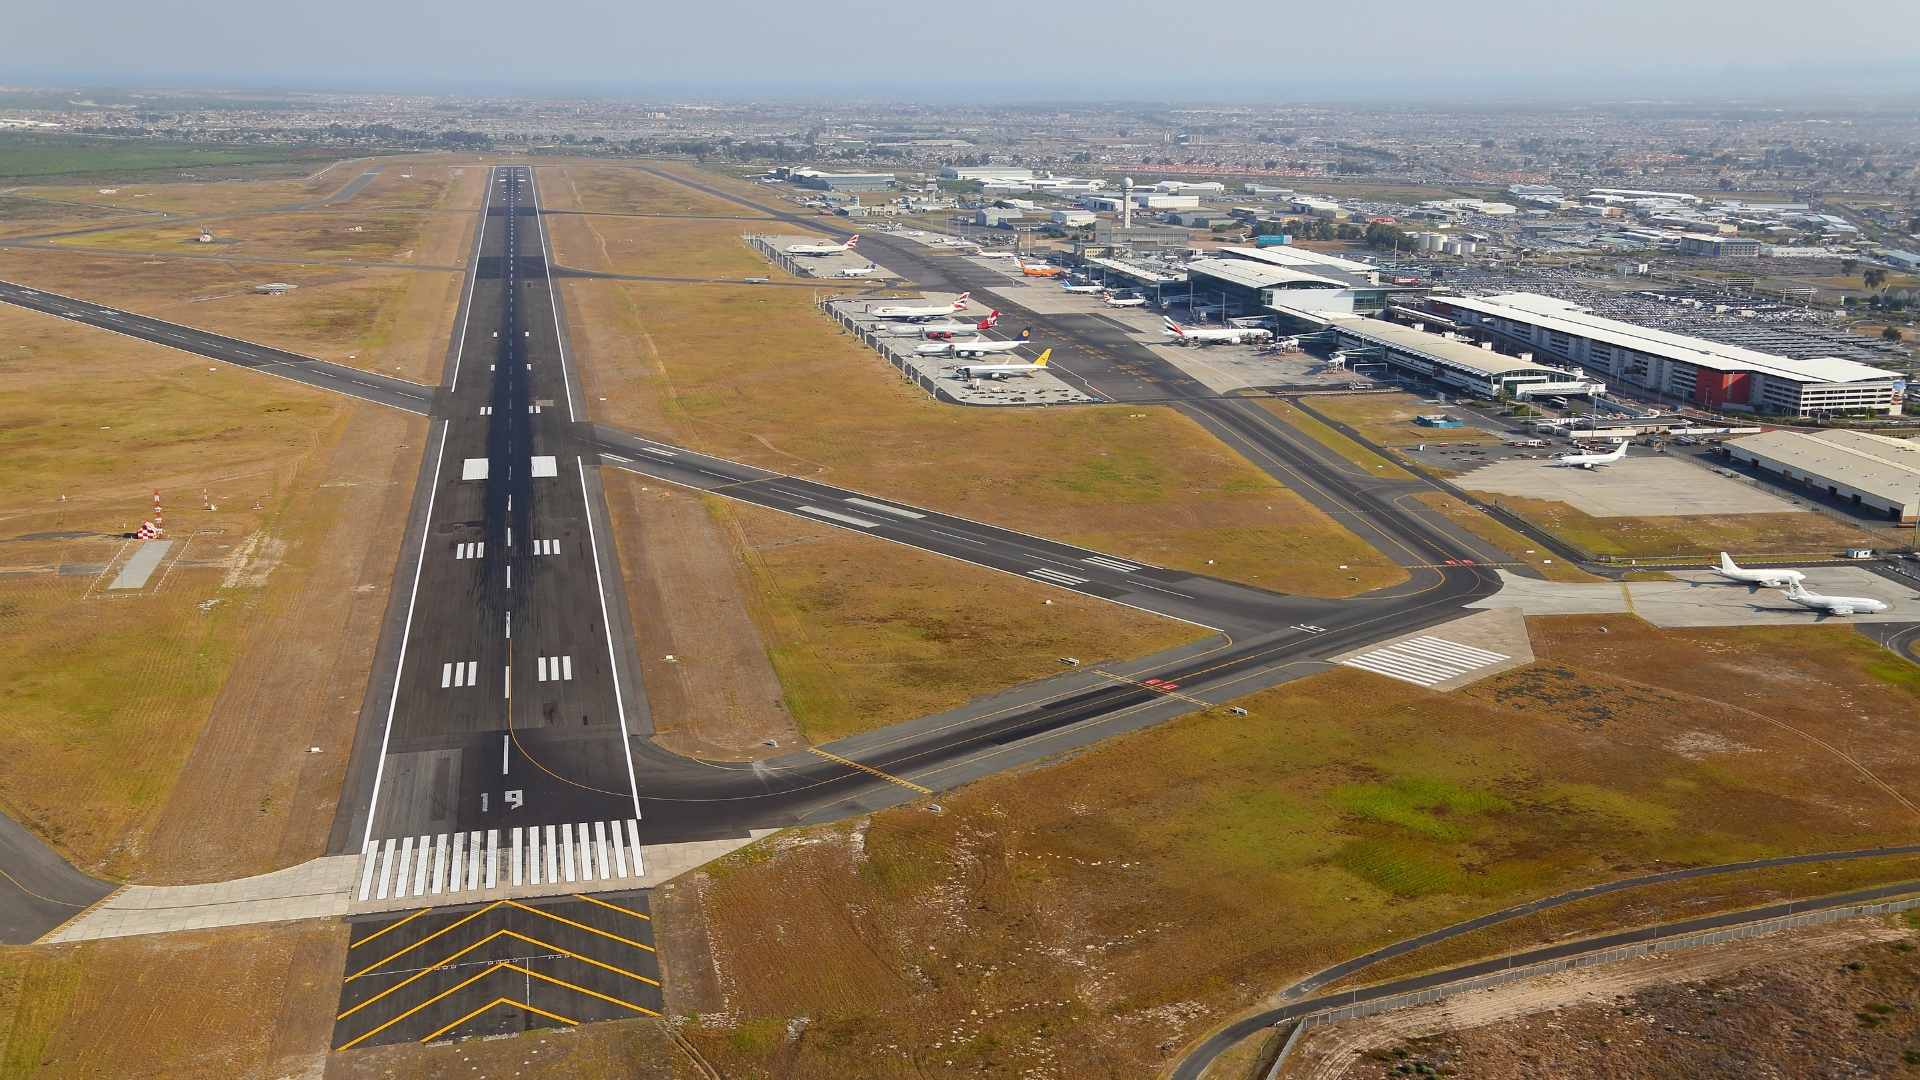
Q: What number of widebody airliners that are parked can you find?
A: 6